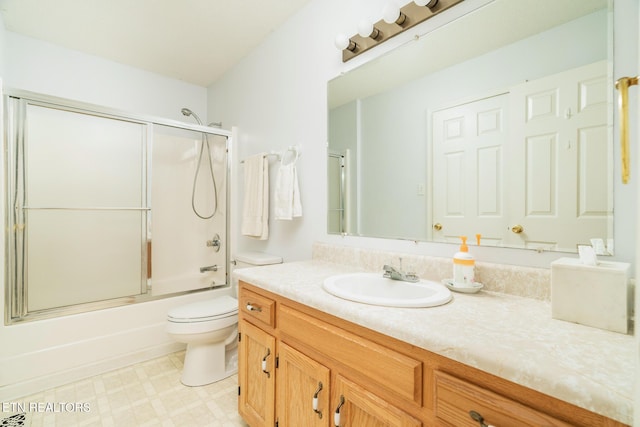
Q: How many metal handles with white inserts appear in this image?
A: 5